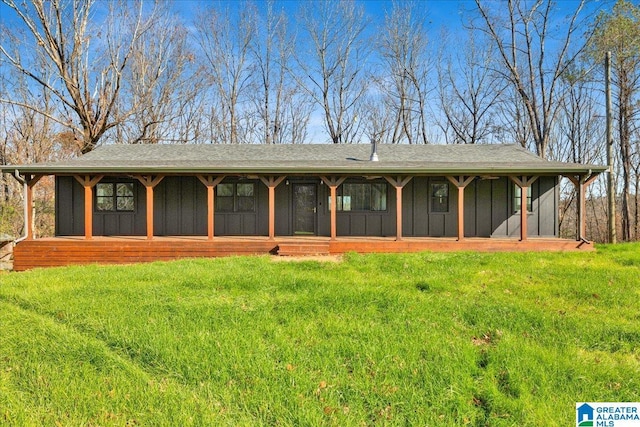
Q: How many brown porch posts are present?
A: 10